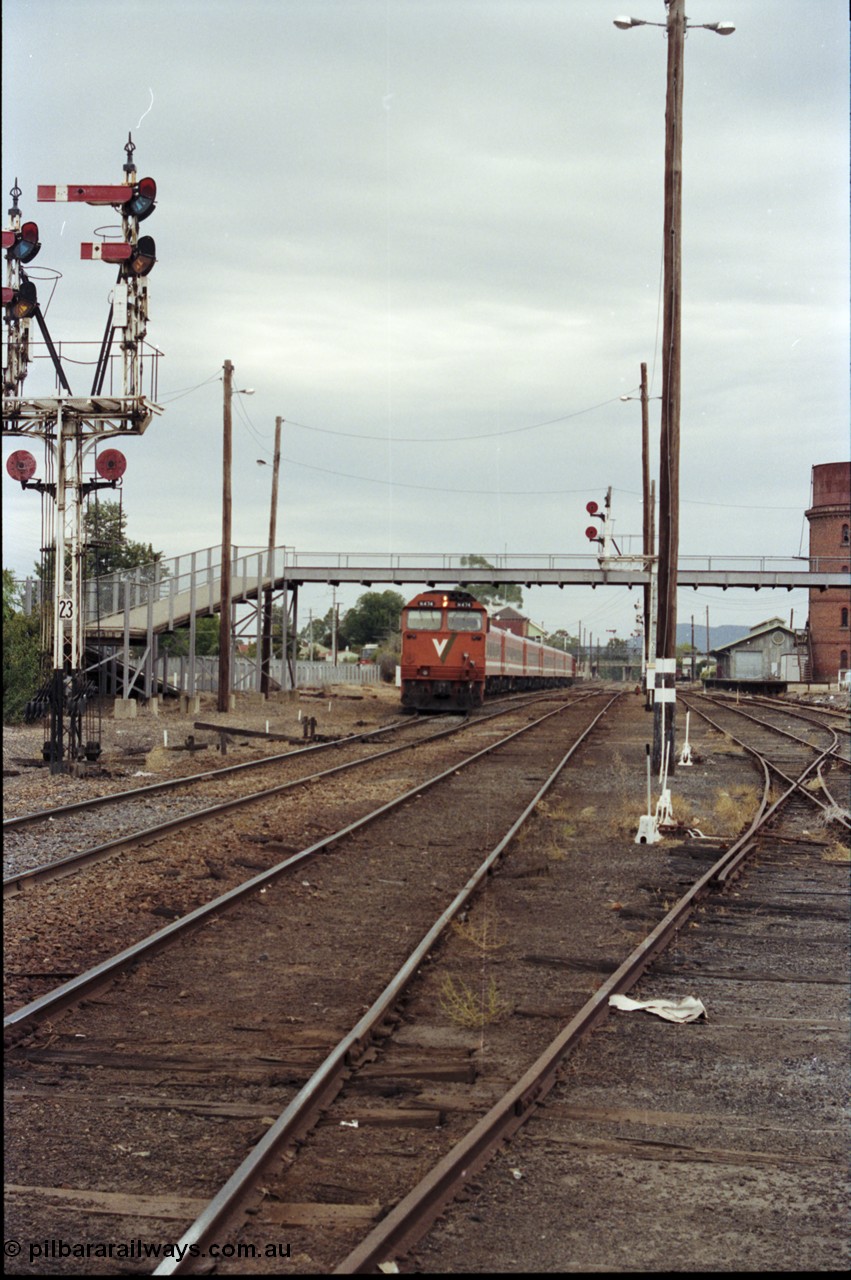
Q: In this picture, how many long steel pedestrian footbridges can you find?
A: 1